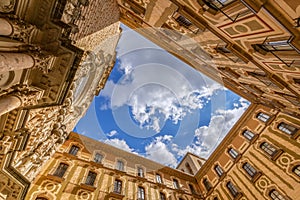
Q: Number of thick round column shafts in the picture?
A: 3